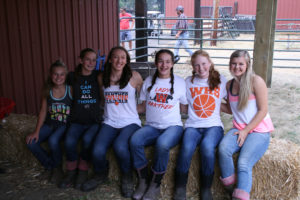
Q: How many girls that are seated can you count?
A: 6